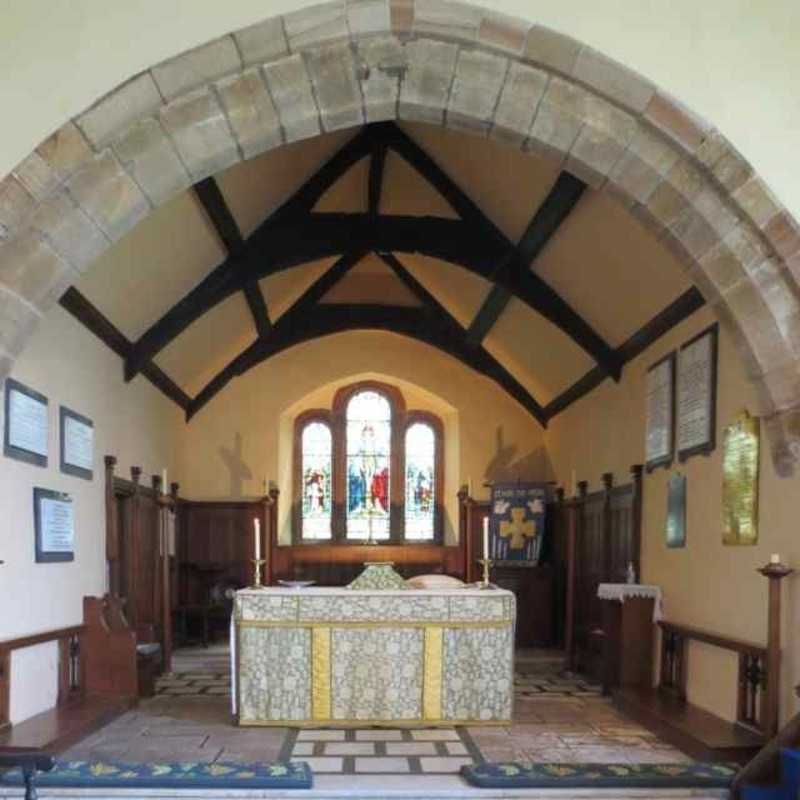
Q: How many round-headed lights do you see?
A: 3